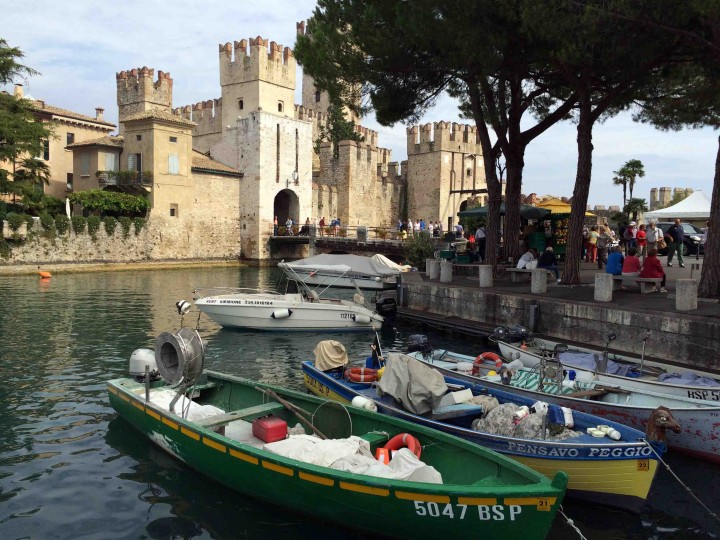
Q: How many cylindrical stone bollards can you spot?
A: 7